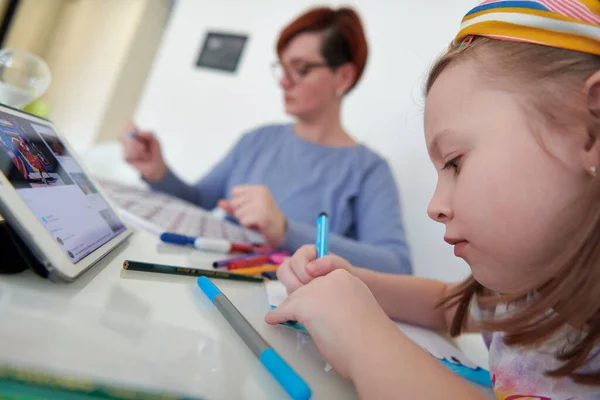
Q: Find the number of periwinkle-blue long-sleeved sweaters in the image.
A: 1